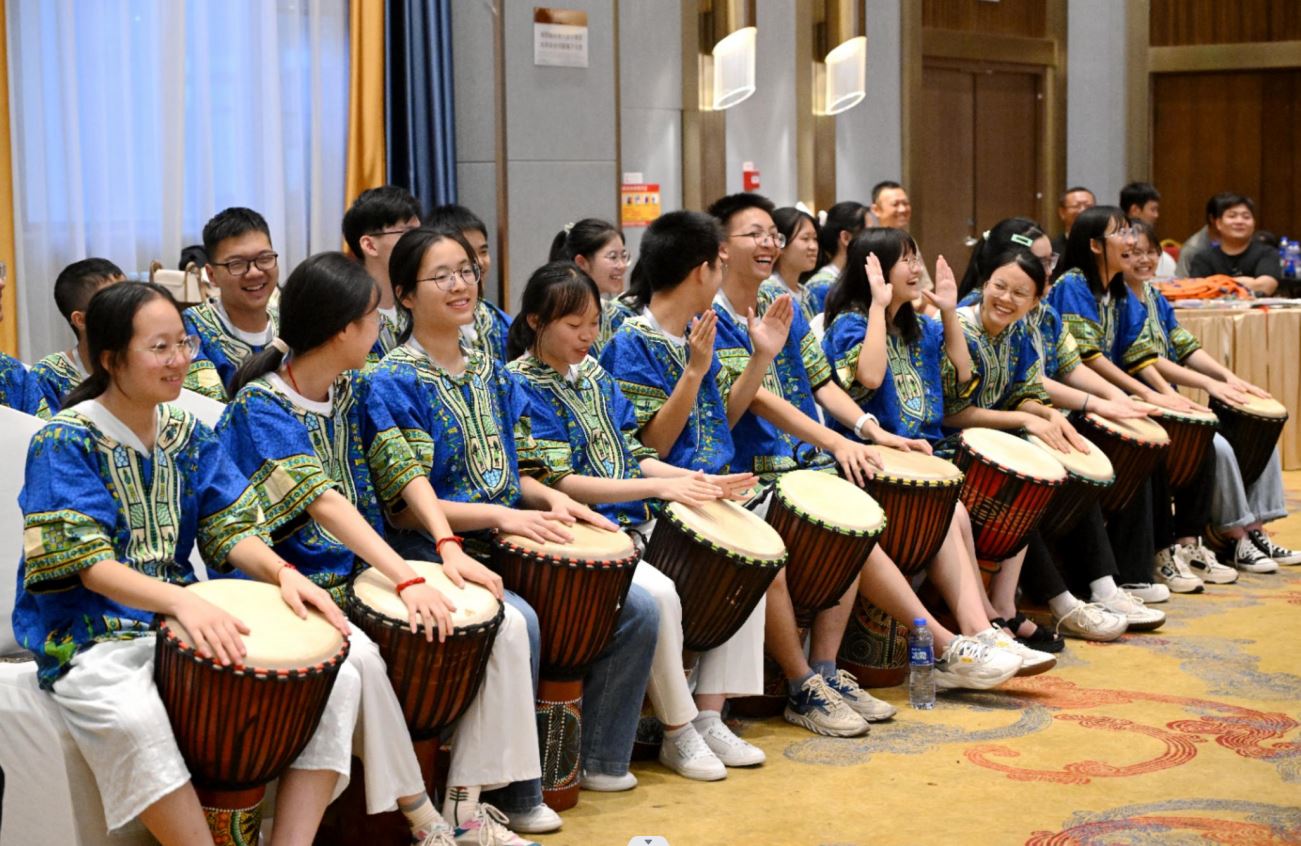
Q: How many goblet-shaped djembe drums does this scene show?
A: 11